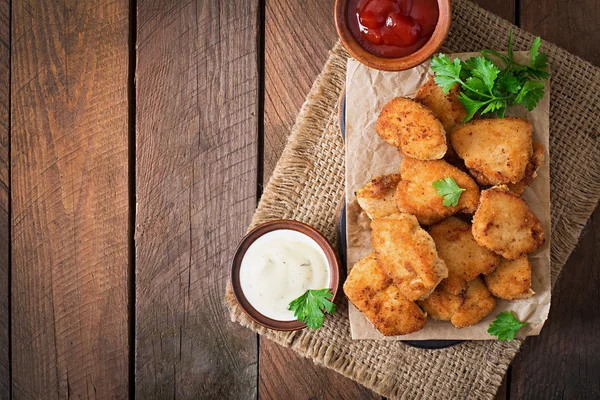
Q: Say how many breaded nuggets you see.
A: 12